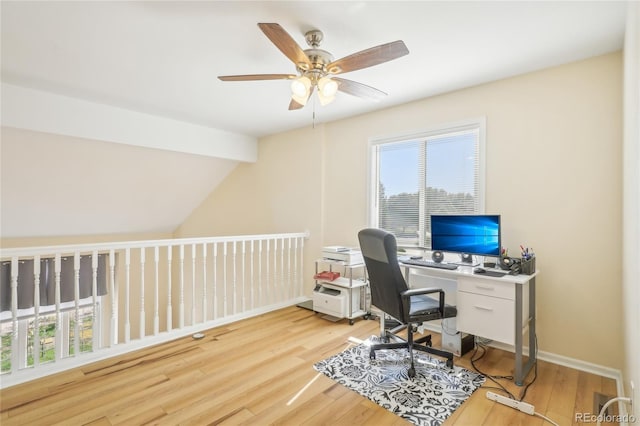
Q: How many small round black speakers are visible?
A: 2